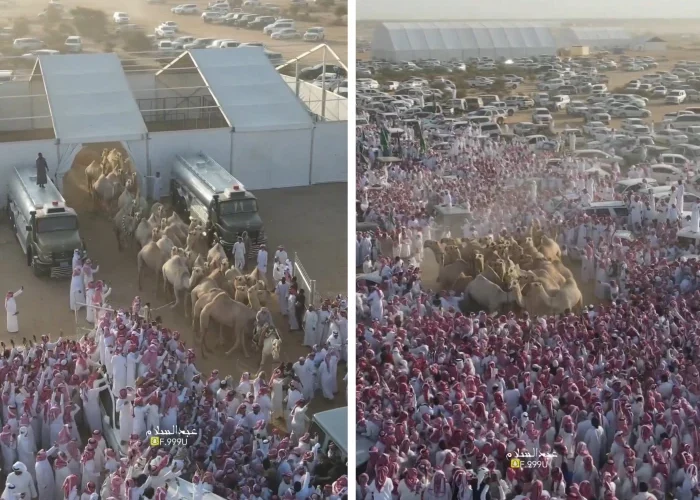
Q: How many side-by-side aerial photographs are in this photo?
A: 2